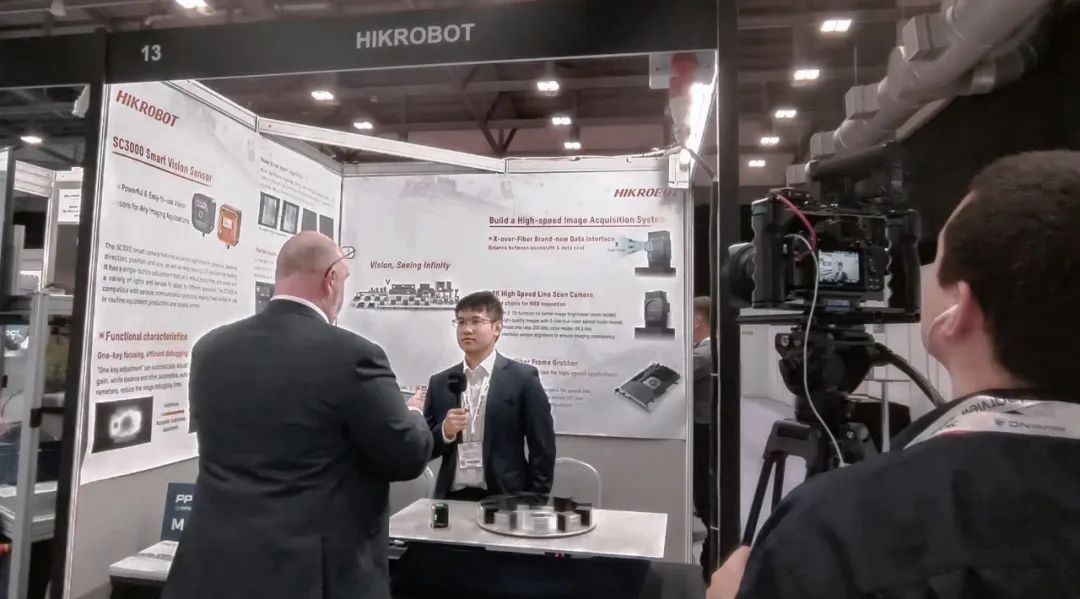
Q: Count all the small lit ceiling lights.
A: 12